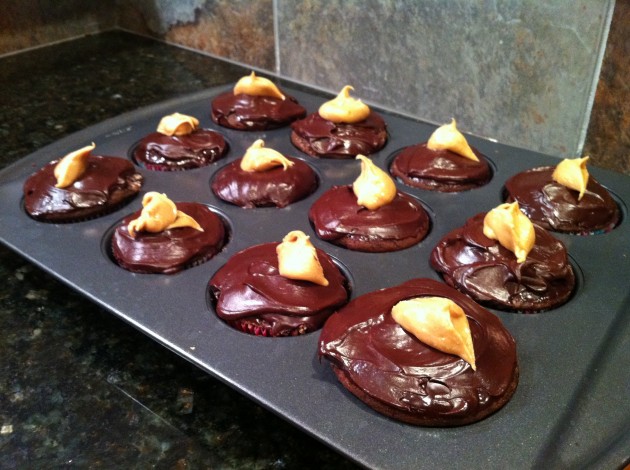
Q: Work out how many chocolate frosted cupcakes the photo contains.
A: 12